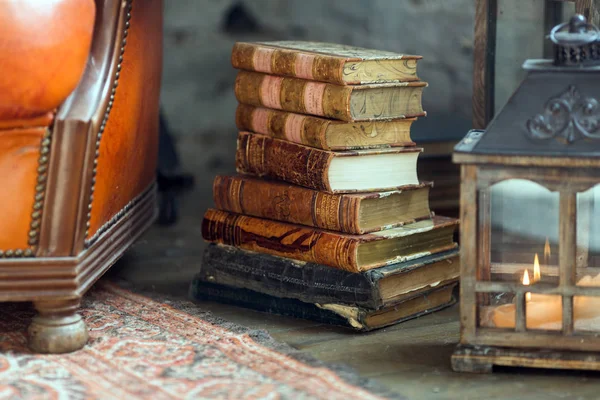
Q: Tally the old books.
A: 8